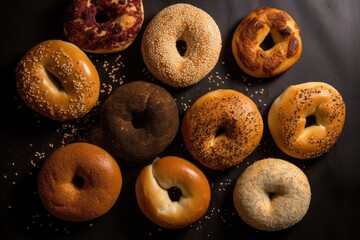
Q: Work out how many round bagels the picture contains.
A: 10